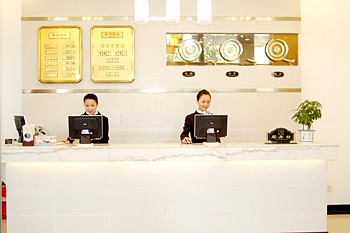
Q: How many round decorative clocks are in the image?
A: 3